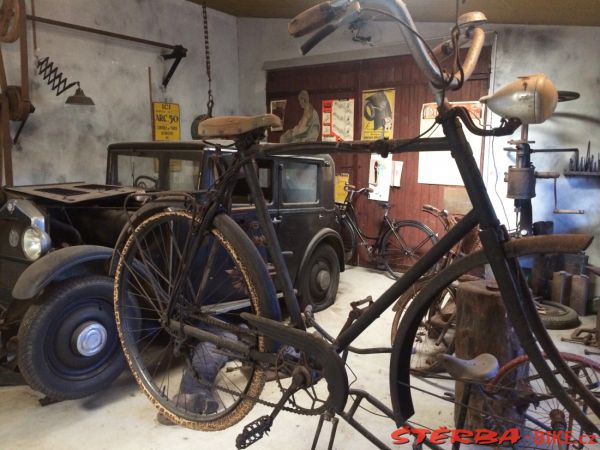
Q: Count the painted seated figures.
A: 1